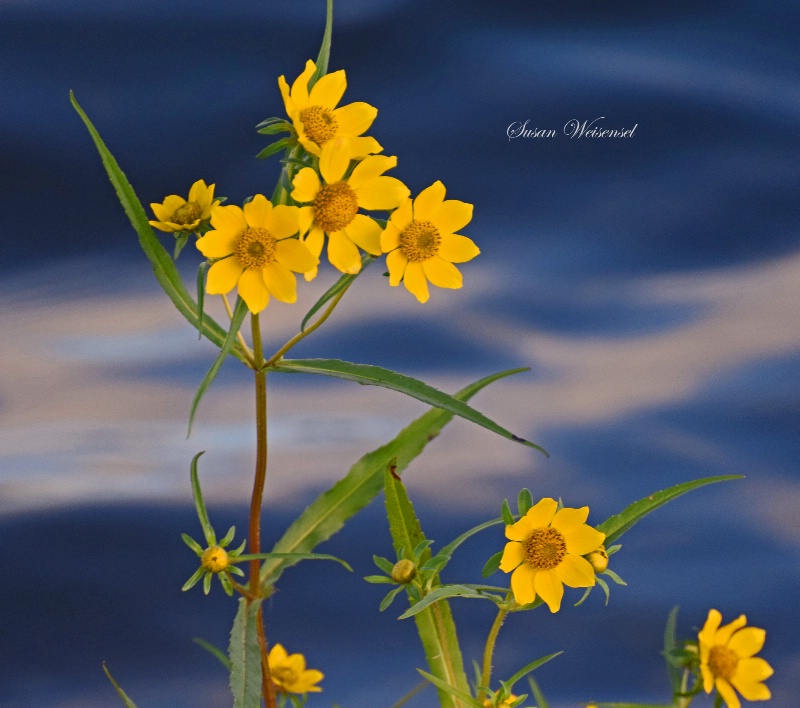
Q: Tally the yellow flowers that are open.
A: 8